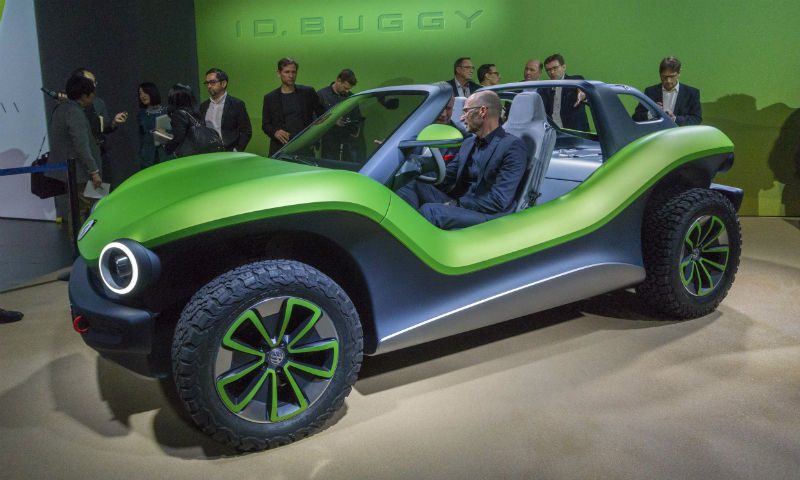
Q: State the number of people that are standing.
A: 12